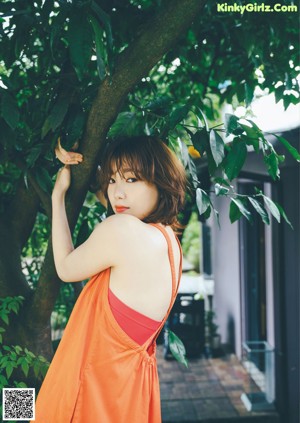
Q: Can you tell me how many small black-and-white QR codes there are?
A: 1